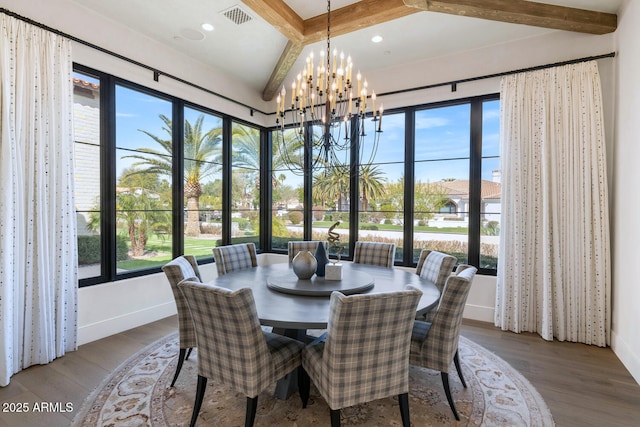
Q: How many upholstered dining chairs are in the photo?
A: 8